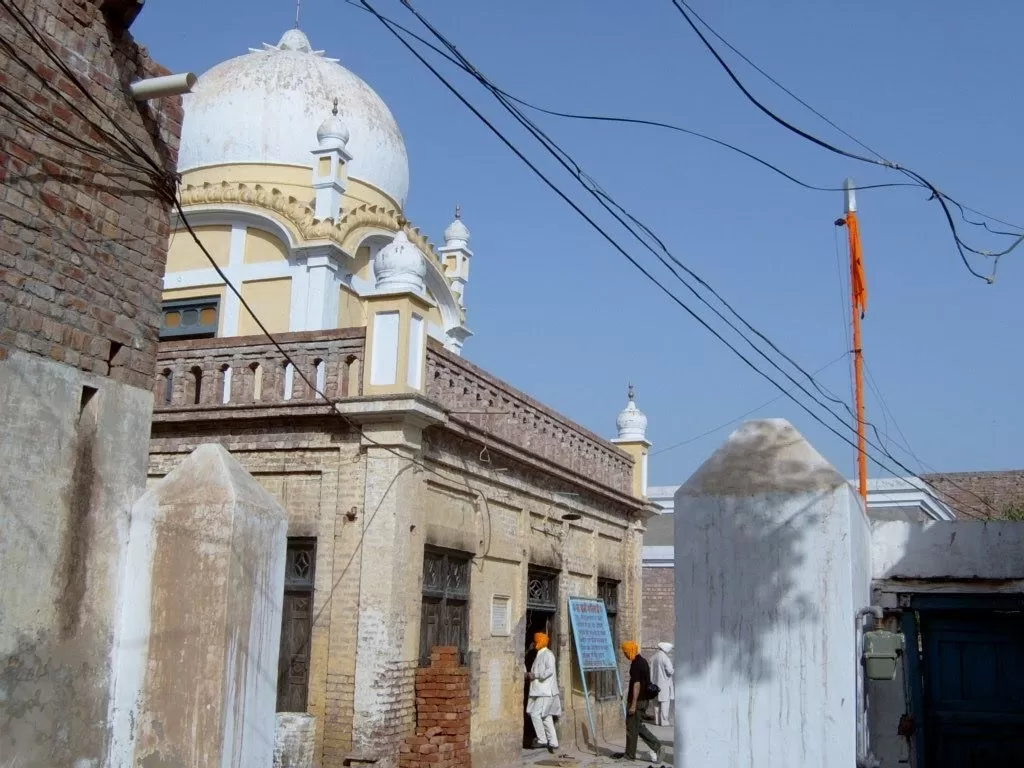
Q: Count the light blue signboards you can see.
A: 1